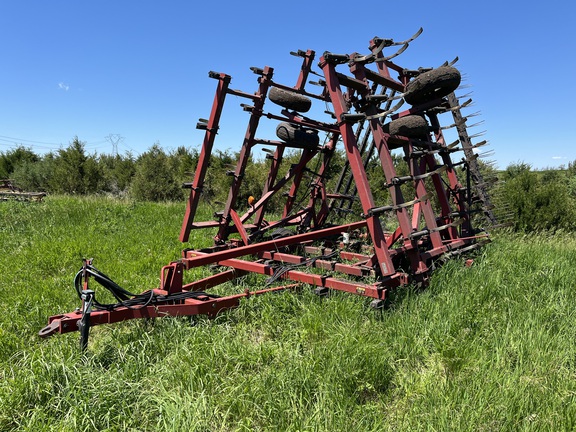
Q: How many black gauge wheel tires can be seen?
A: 4